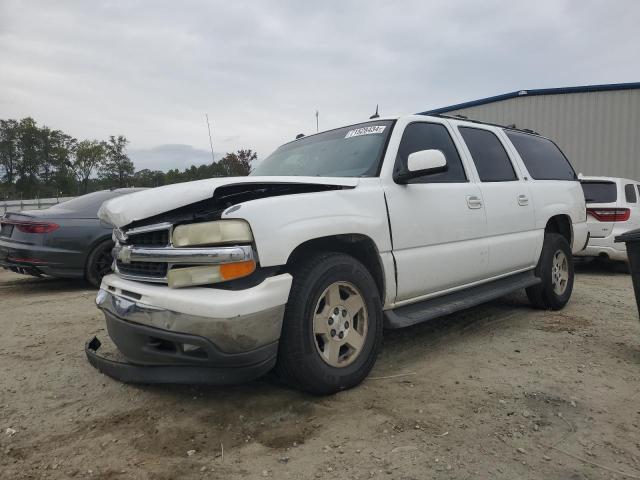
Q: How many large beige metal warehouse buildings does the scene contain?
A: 1